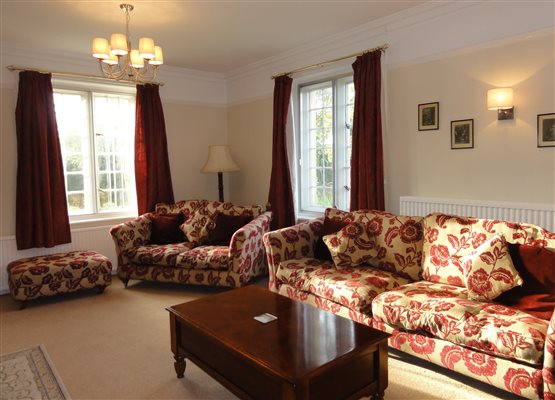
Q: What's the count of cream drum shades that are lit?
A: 7